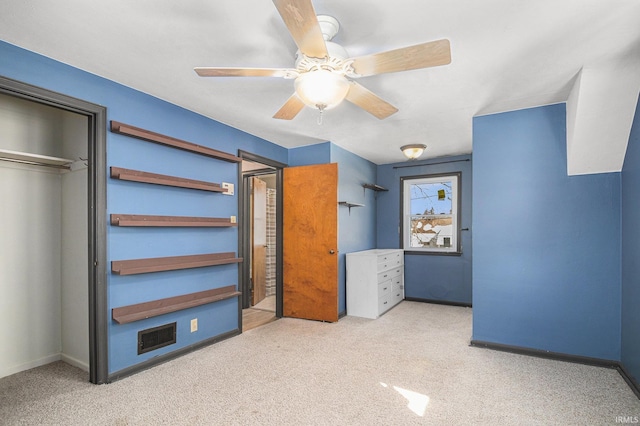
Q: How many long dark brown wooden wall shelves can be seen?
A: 5